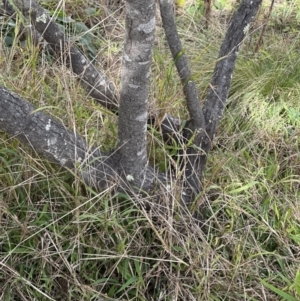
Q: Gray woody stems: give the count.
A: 5